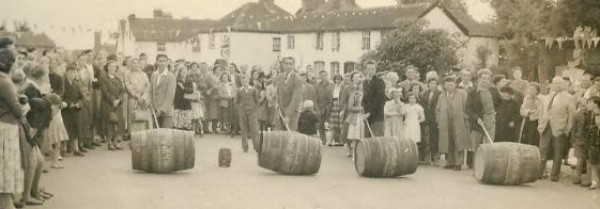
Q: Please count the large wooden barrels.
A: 4